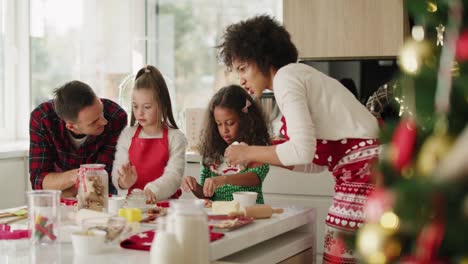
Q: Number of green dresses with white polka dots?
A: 1